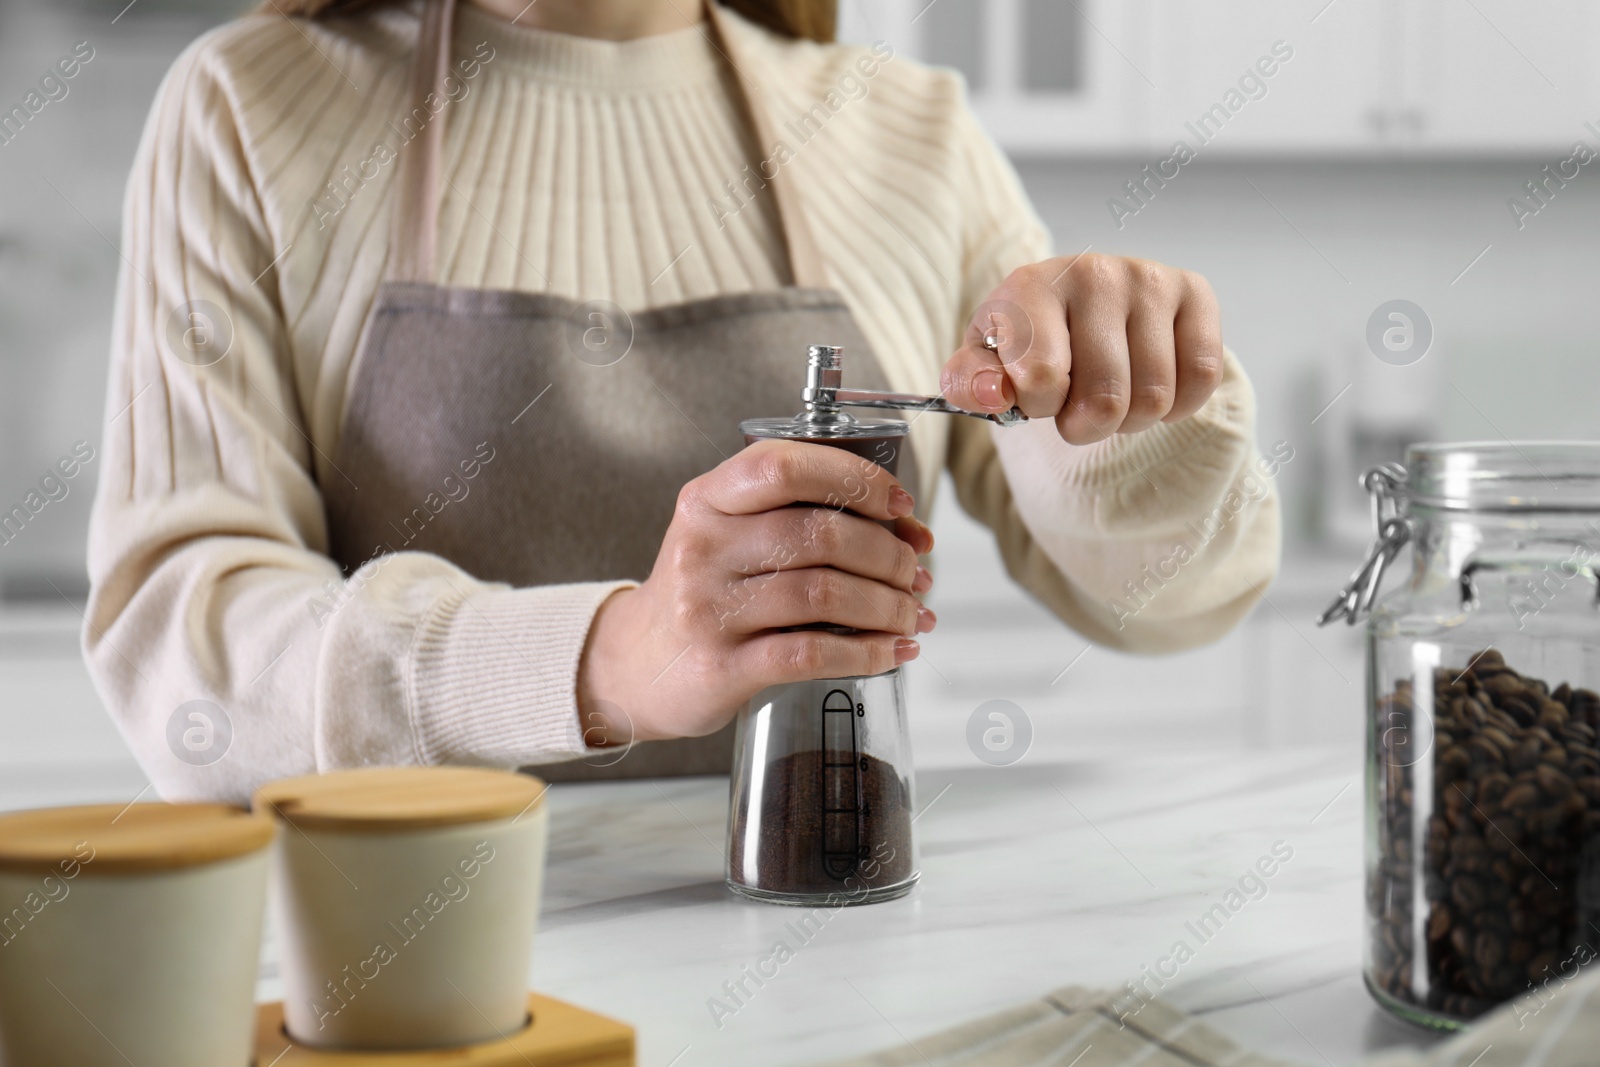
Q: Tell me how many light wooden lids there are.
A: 2